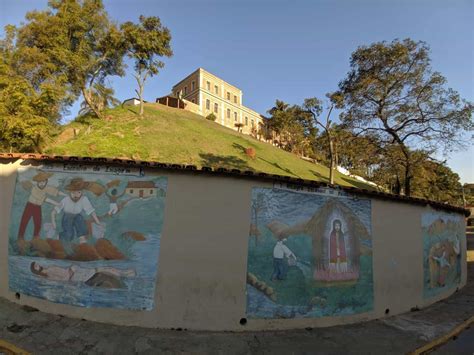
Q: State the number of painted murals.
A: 3